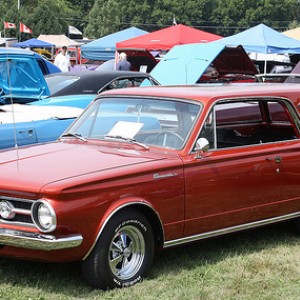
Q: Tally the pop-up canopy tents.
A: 6